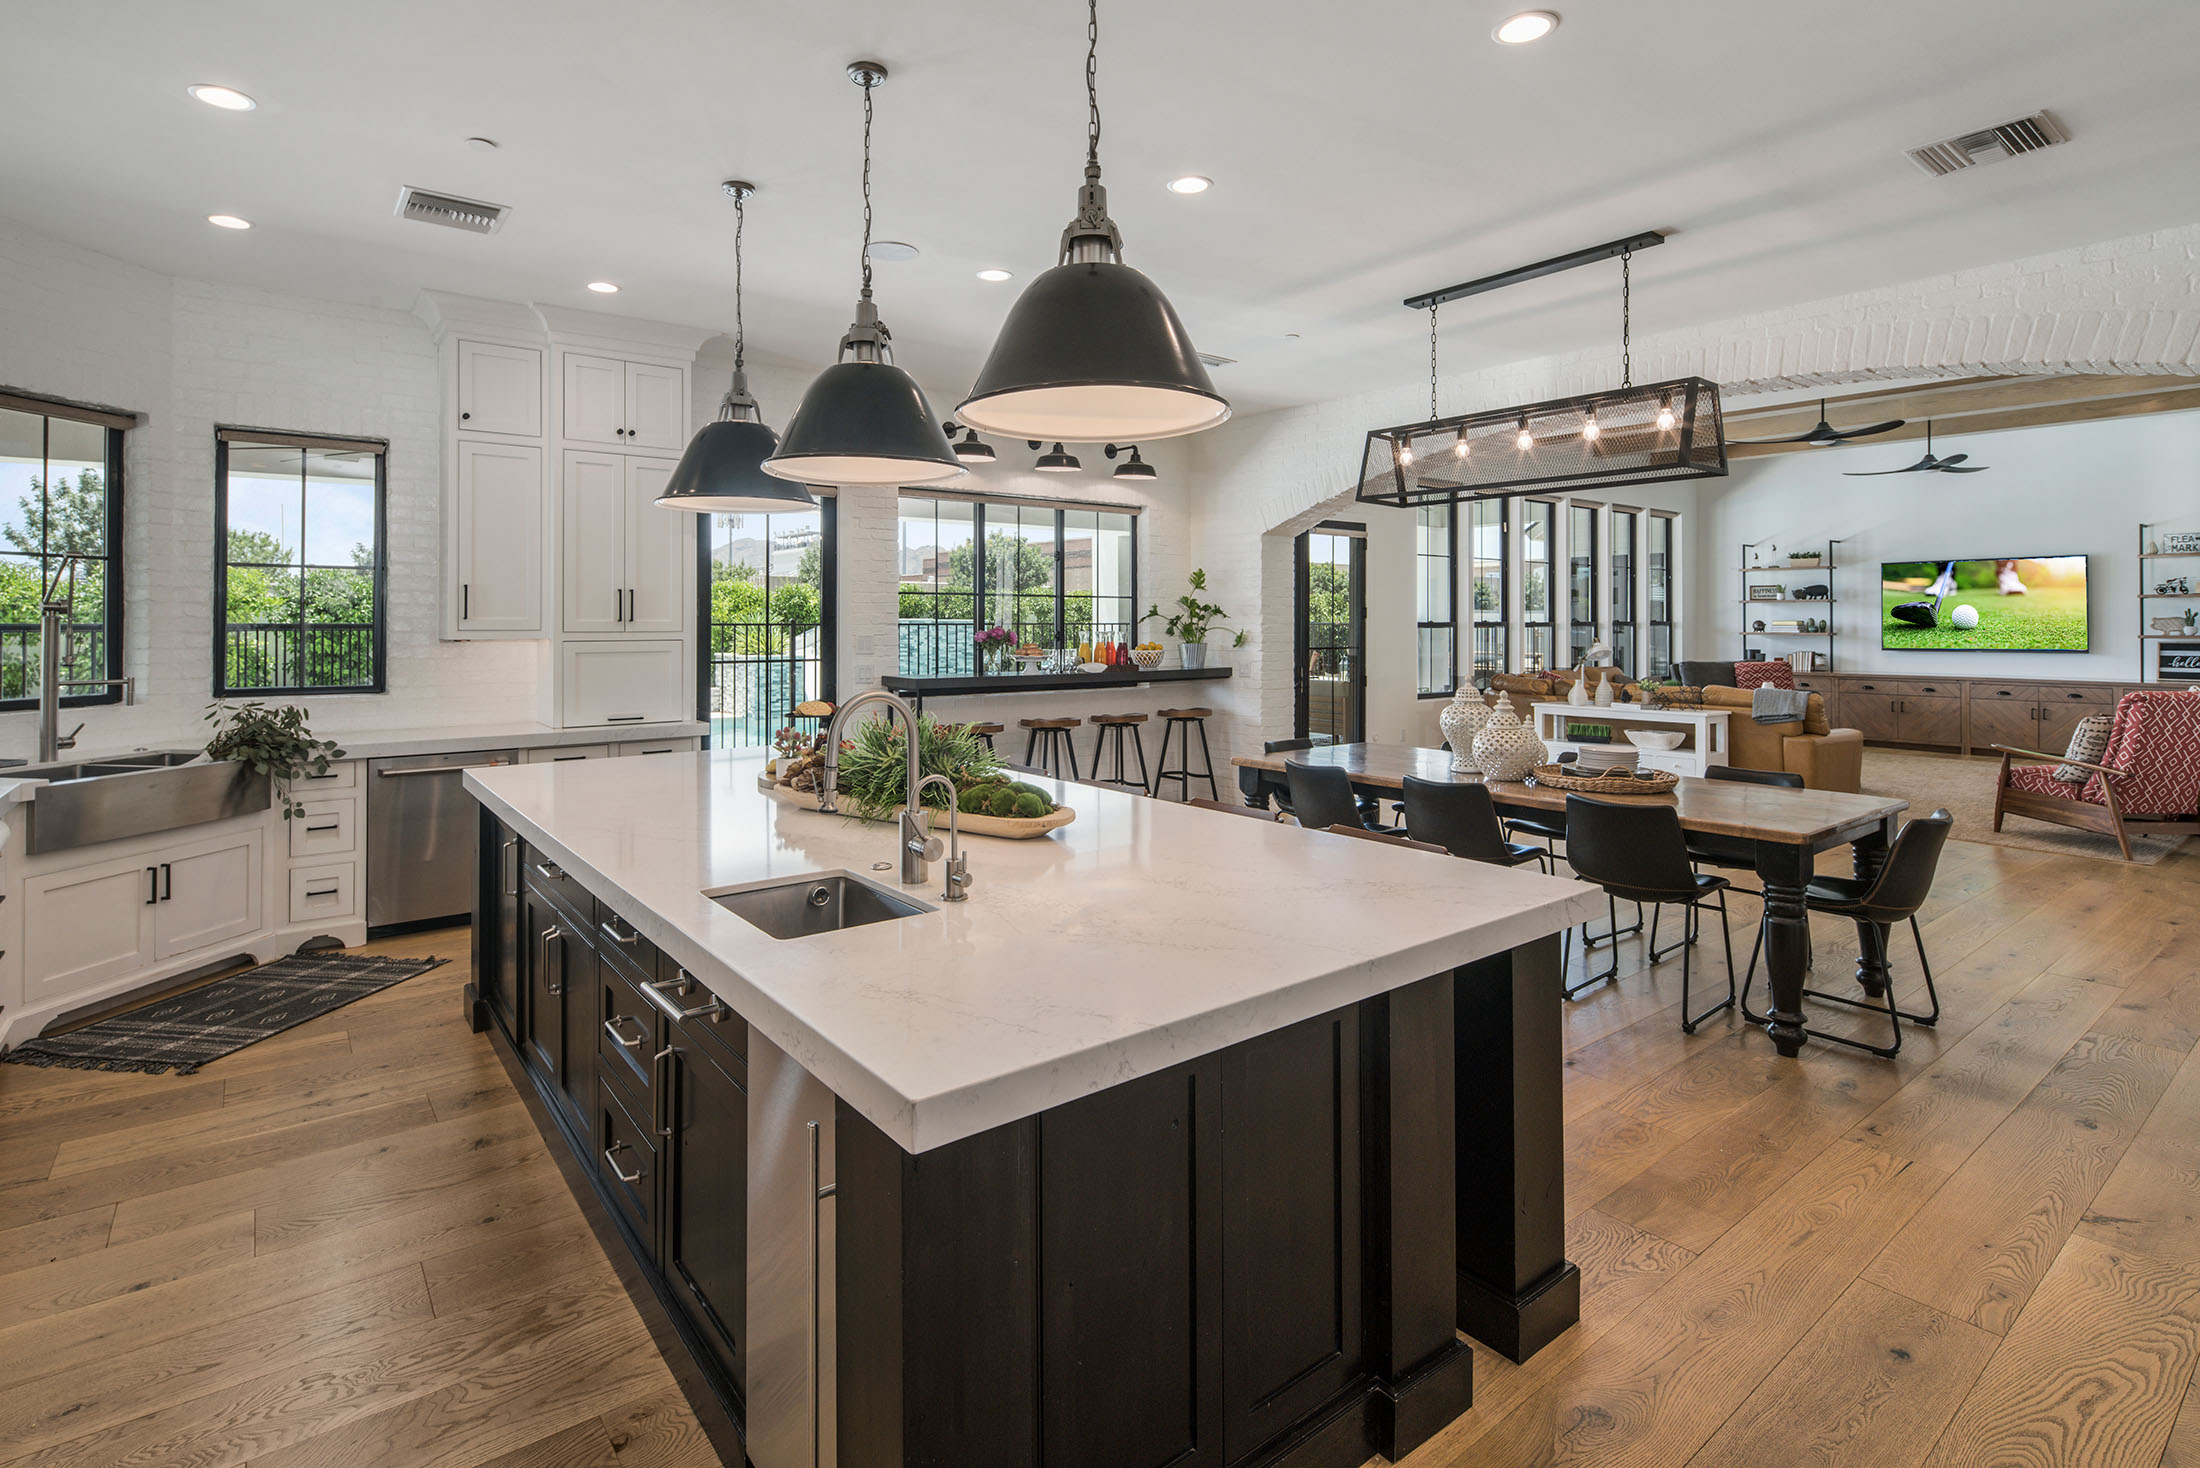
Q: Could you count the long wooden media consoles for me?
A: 1